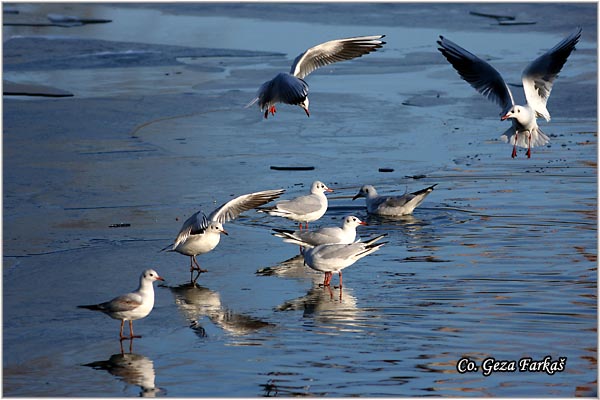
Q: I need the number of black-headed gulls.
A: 8